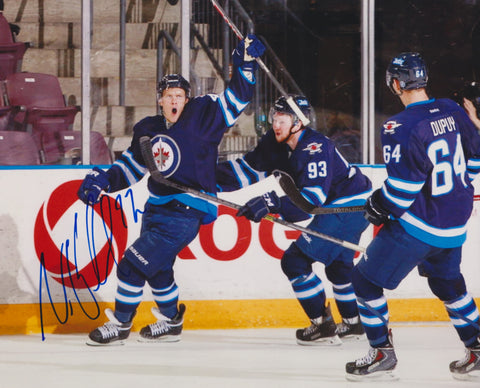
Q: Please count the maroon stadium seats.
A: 5